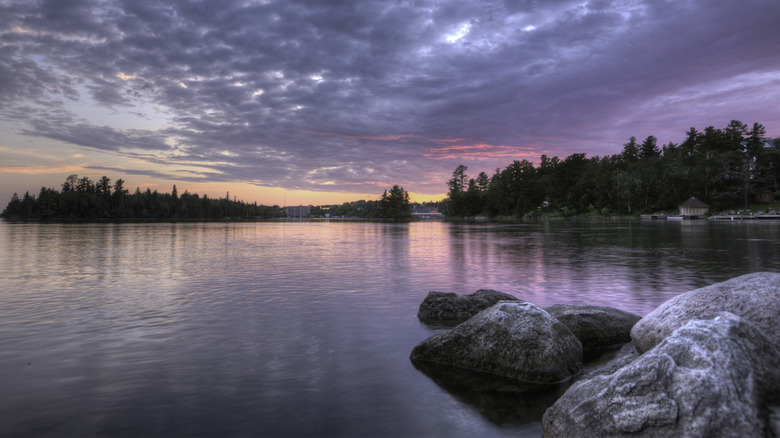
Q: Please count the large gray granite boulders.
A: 5